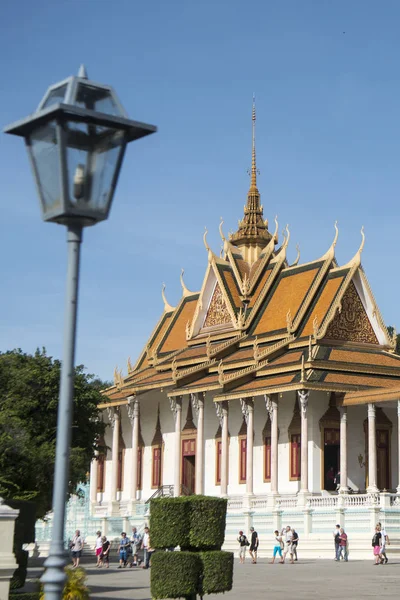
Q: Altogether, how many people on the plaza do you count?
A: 15